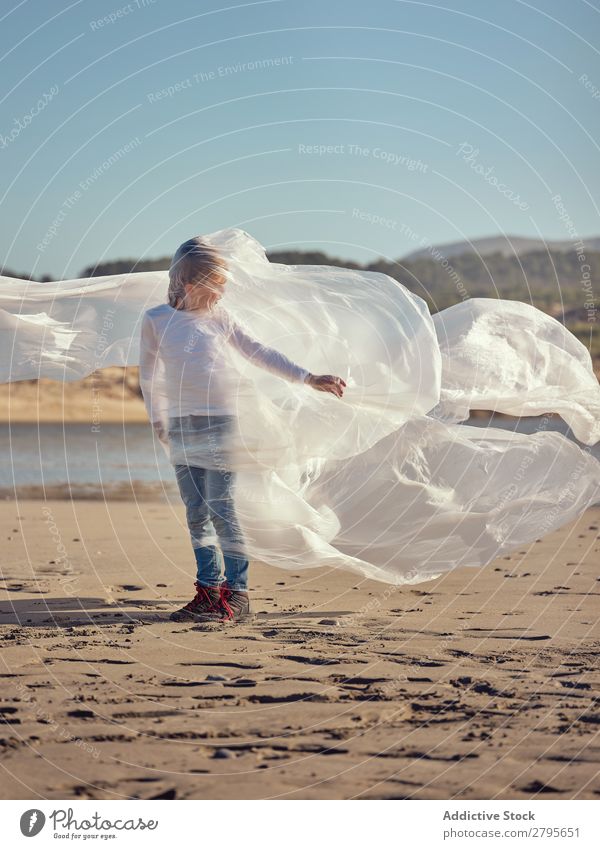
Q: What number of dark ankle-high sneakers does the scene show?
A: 2